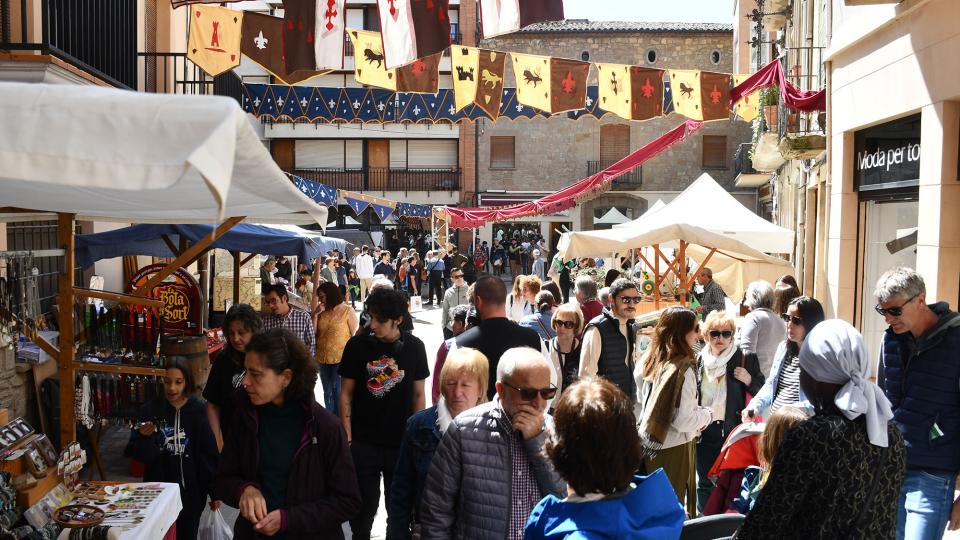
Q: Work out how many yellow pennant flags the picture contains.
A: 7